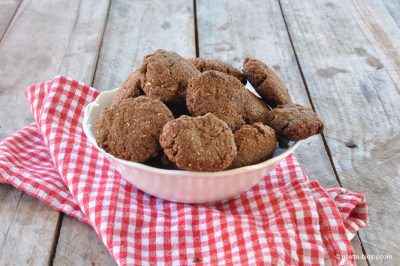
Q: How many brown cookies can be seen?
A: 10